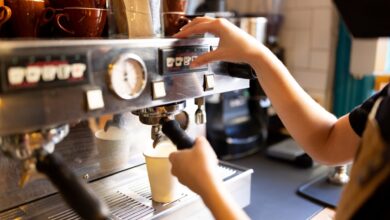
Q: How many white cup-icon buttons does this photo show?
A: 9